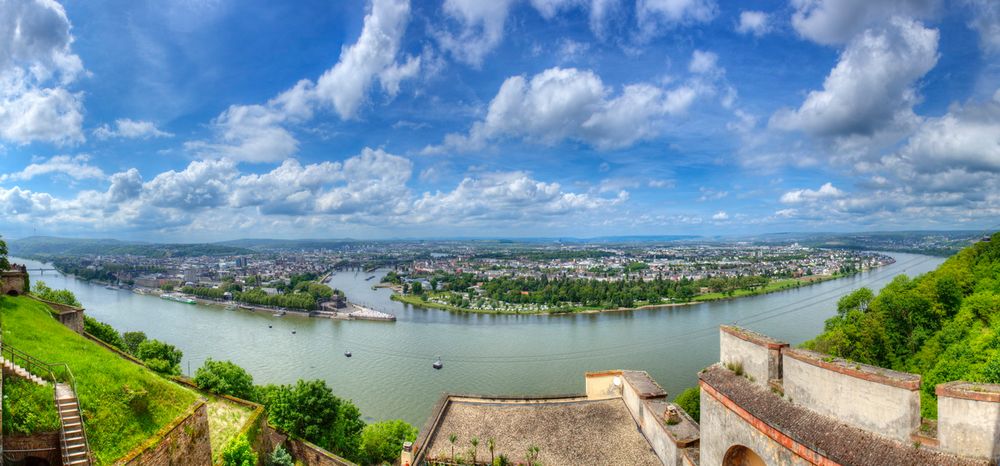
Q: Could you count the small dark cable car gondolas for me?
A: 4